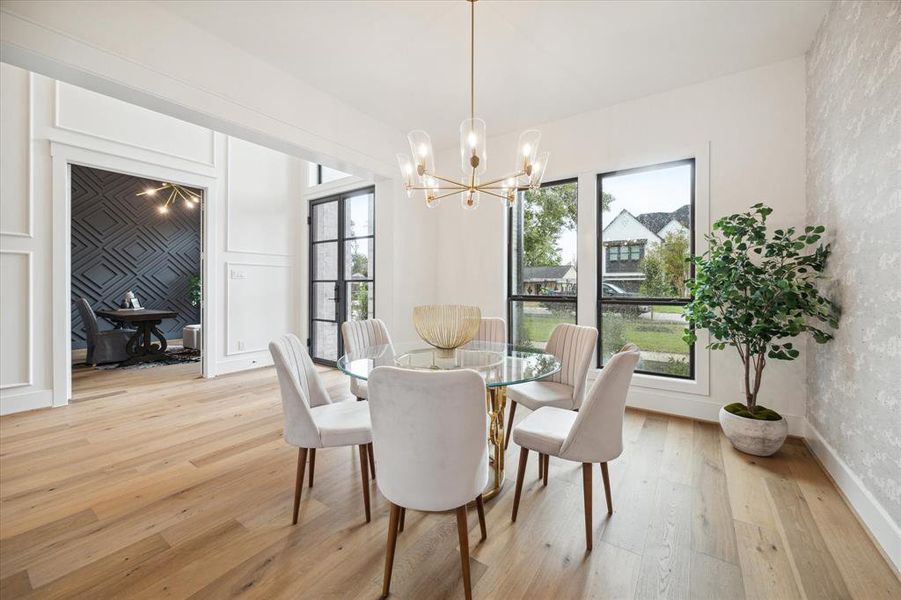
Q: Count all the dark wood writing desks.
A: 1